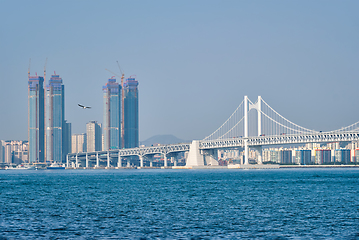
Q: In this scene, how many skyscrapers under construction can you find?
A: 4